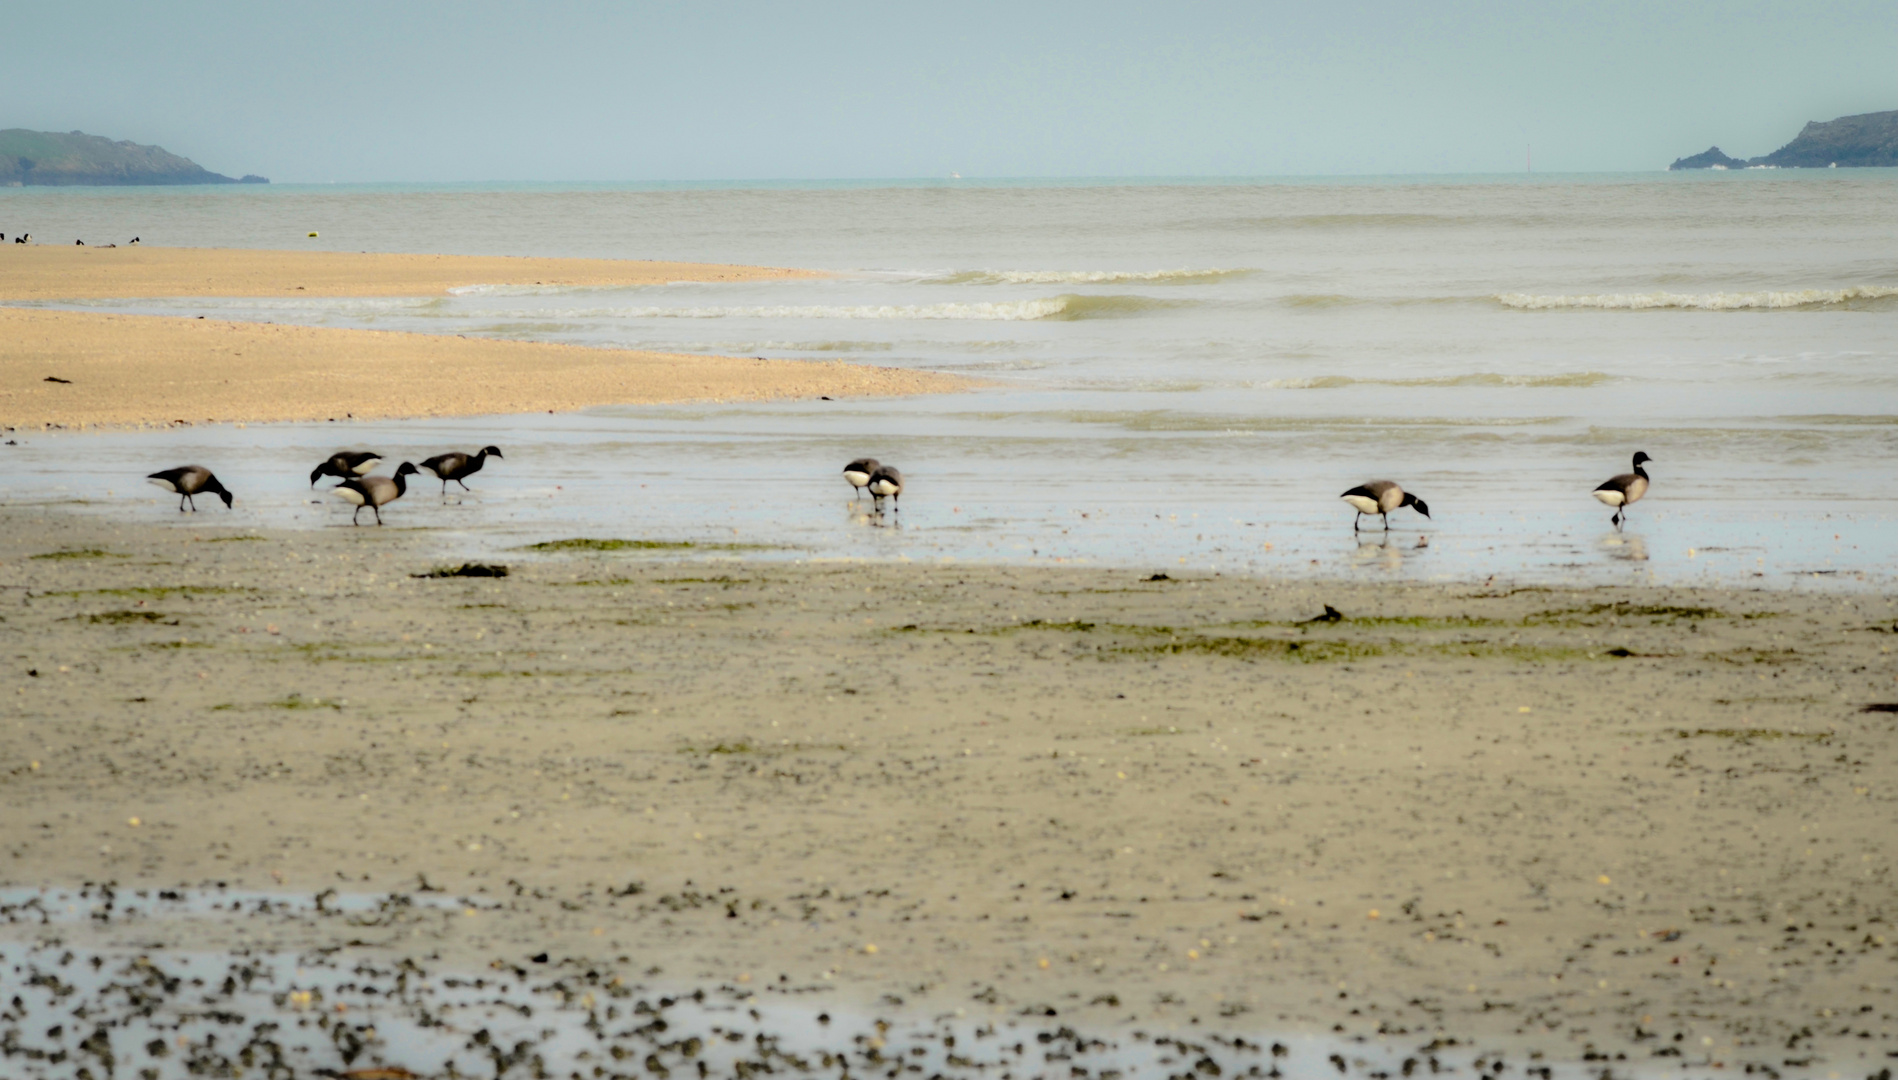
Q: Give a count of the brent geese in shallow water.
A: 8